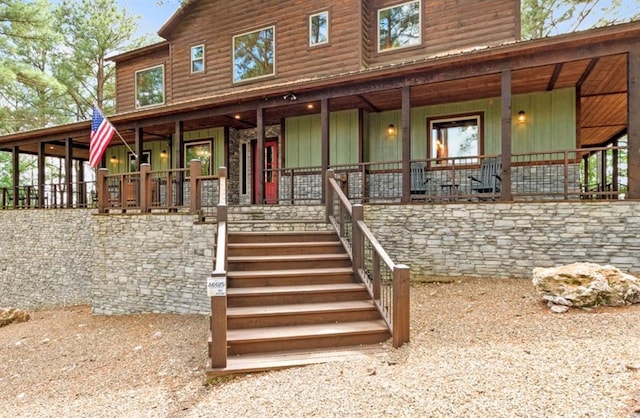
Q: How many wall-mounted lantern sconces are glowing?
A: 4